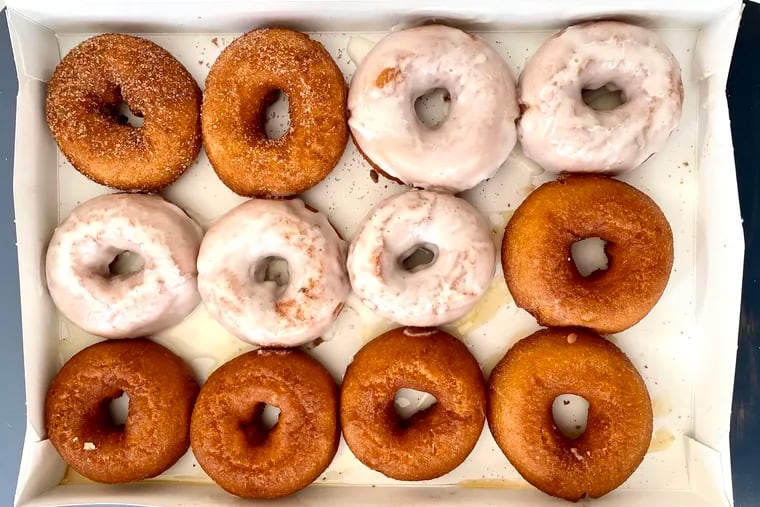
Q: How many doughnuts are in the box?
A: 12